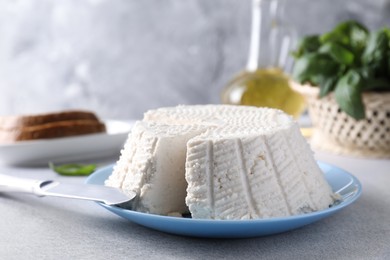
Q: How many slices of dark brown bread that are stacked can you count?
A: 2